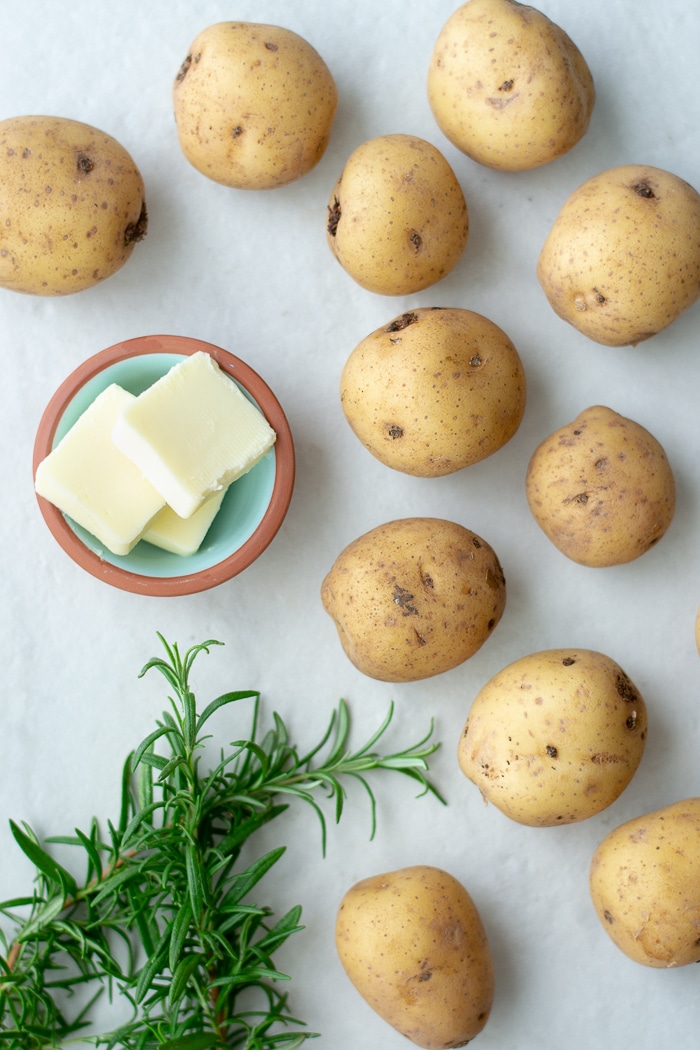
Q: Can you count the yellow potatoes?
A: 11